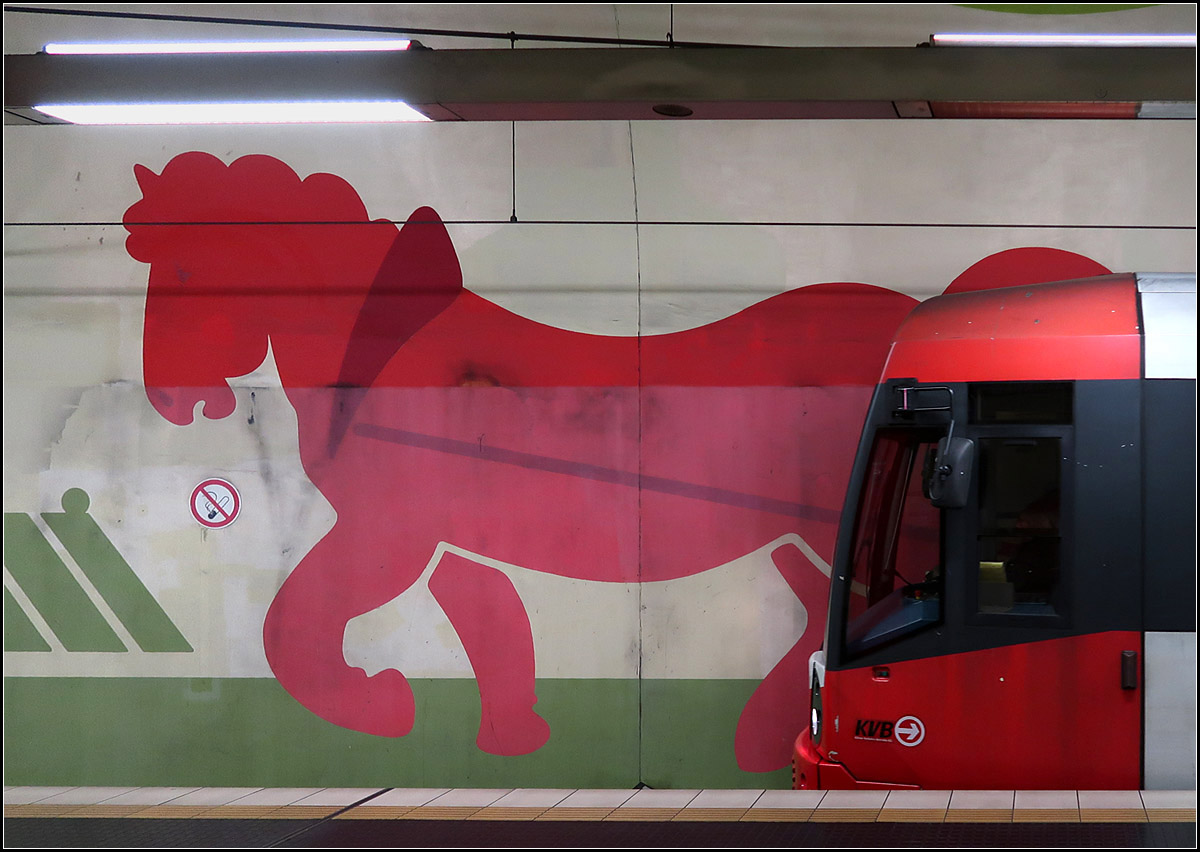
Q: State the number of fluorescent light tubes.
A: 3